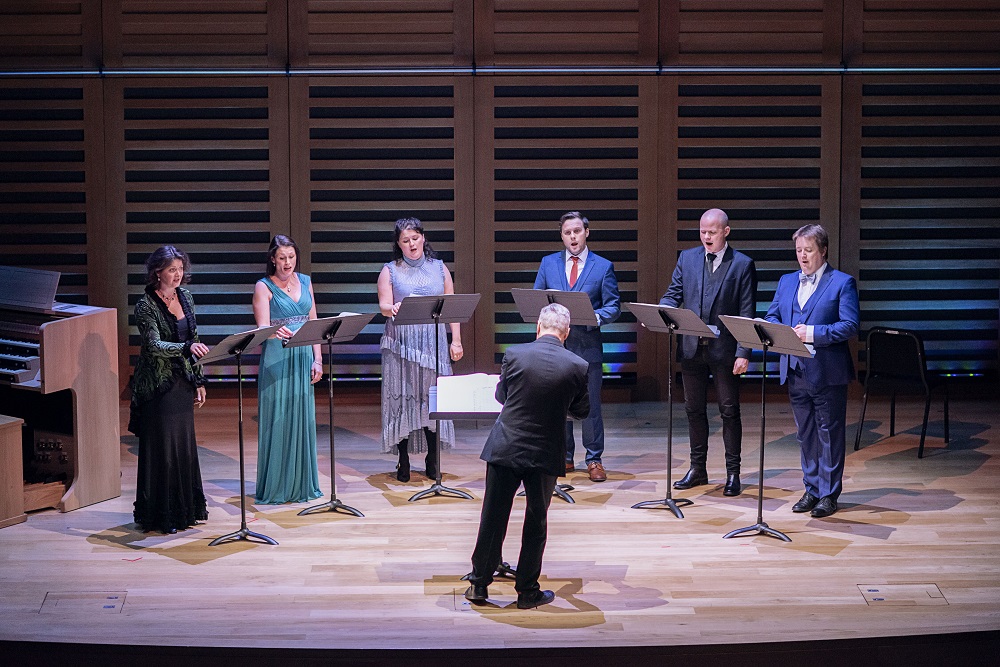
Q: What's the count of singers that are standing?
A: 6